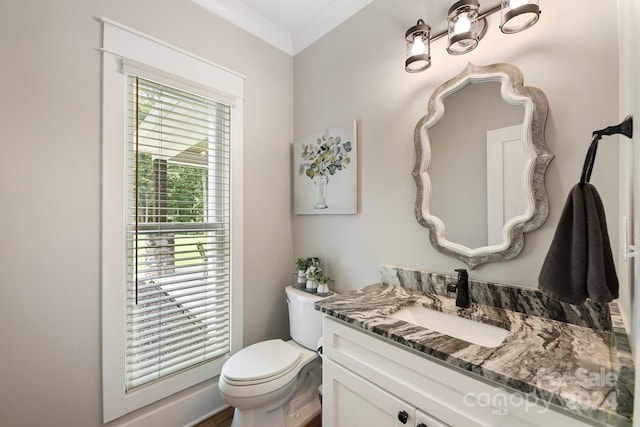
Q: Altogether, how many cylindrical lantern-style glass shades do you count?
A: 3